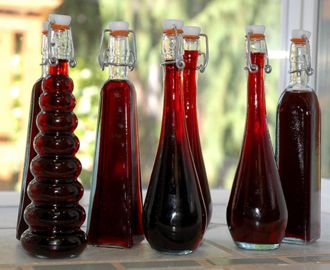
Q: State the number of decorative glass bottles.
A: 7